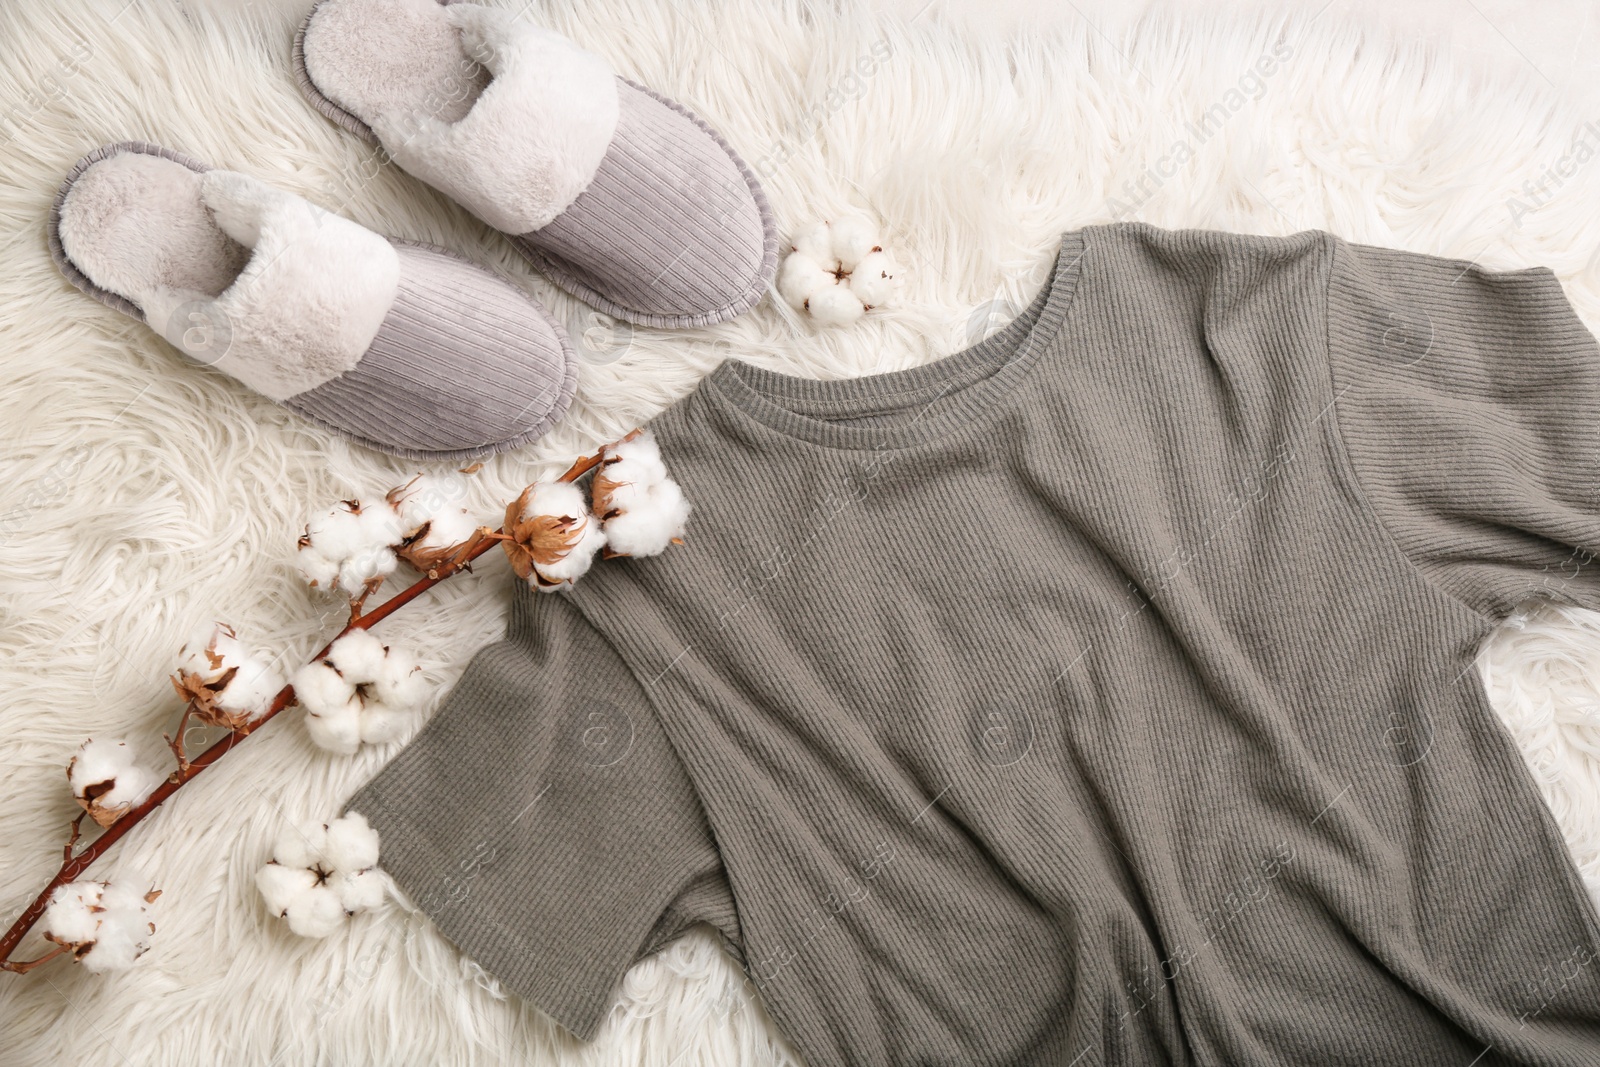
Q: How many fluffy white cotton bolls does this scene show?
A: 10